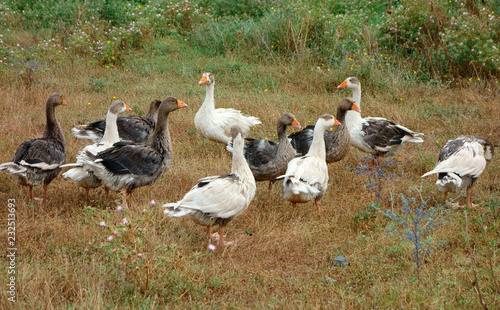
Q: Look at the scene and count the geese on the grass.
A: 11